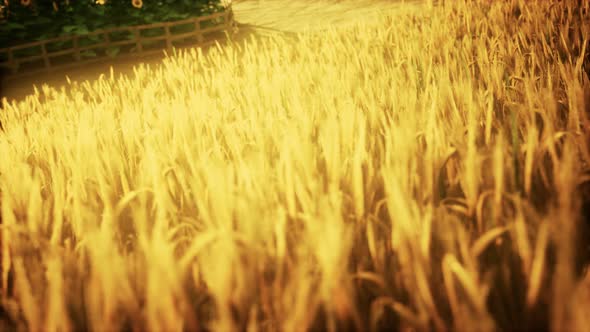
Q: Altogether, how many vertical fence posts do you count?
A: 8